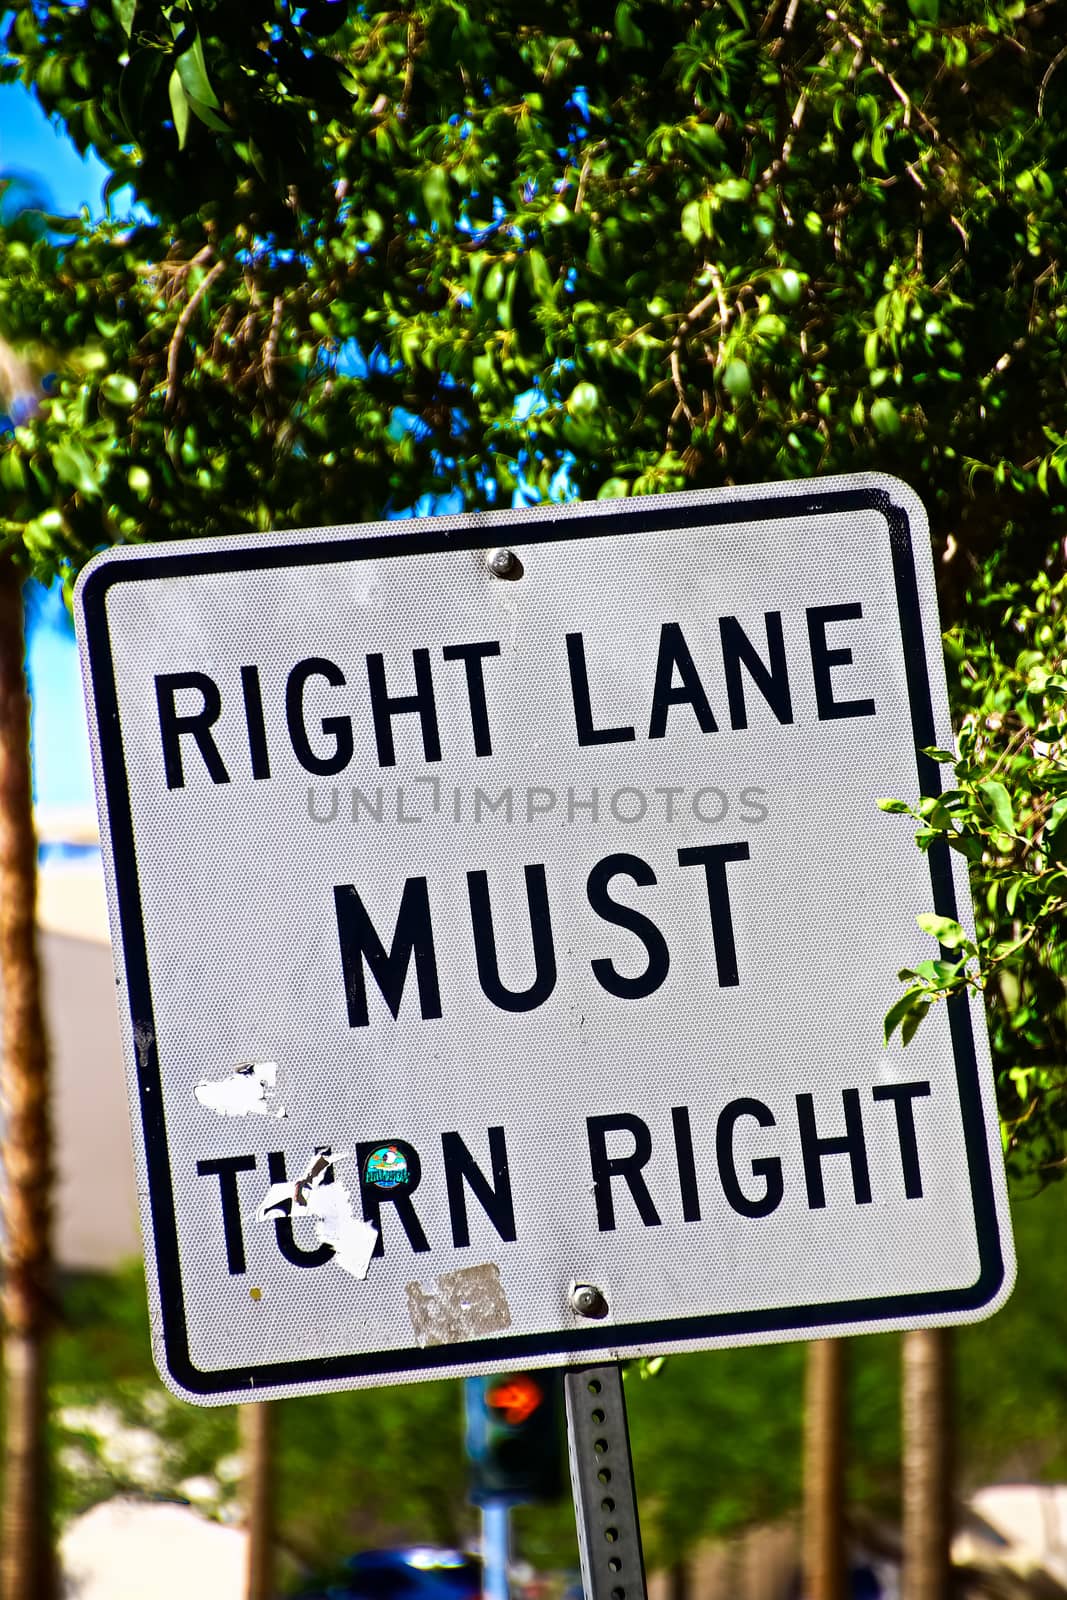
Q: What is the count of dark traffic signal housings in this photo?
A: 1